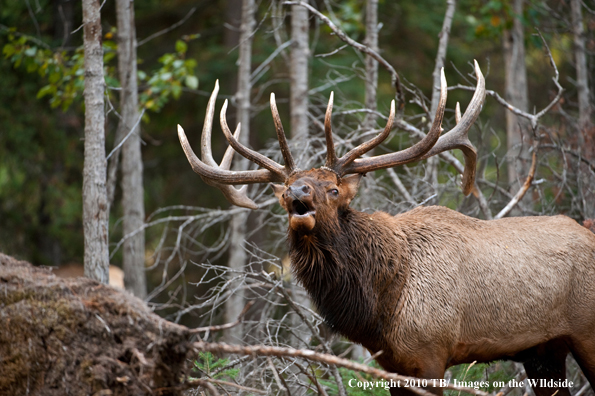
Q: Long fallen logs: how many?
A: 1